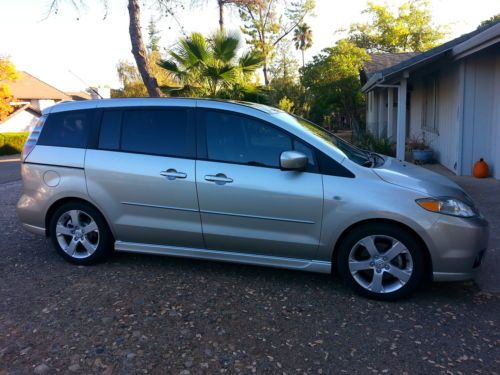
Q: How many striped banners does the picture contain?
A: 0